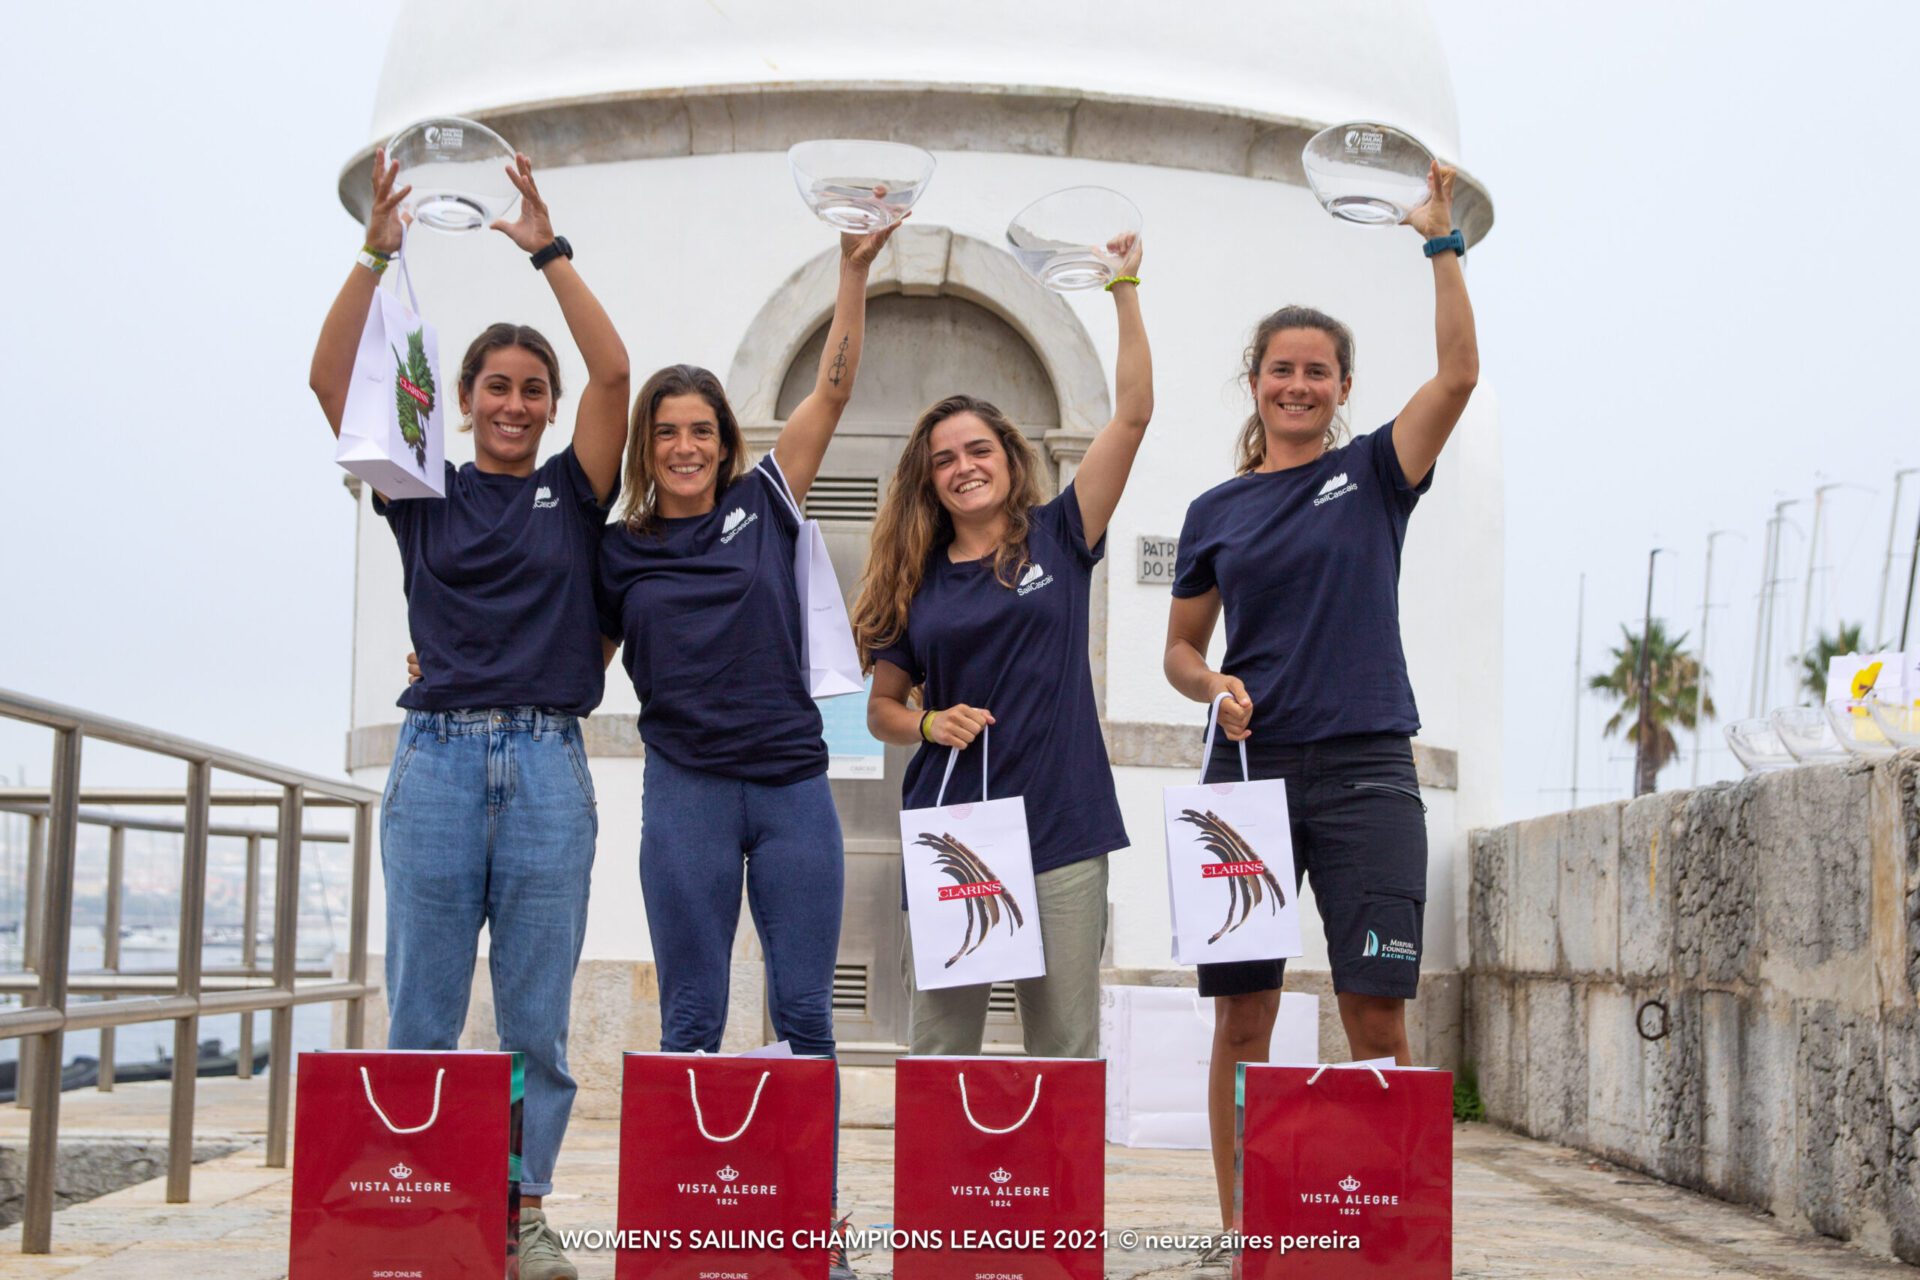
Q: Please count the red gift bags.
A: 4